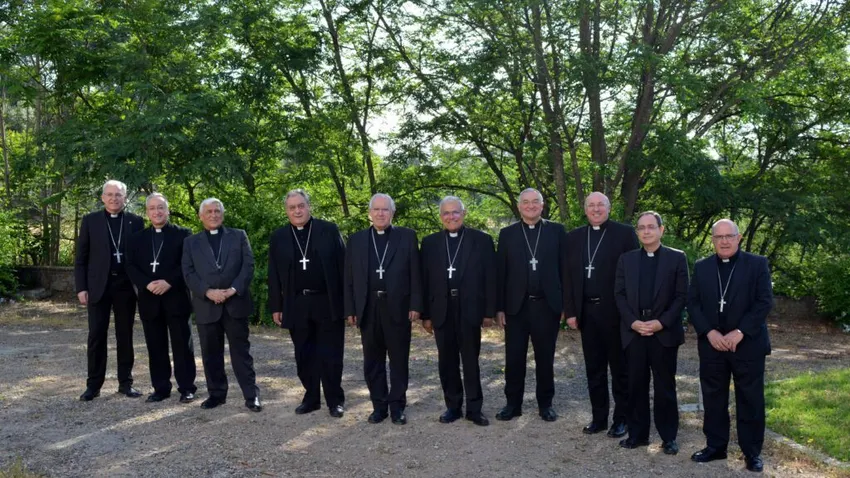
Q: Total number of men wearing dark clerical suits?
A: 10